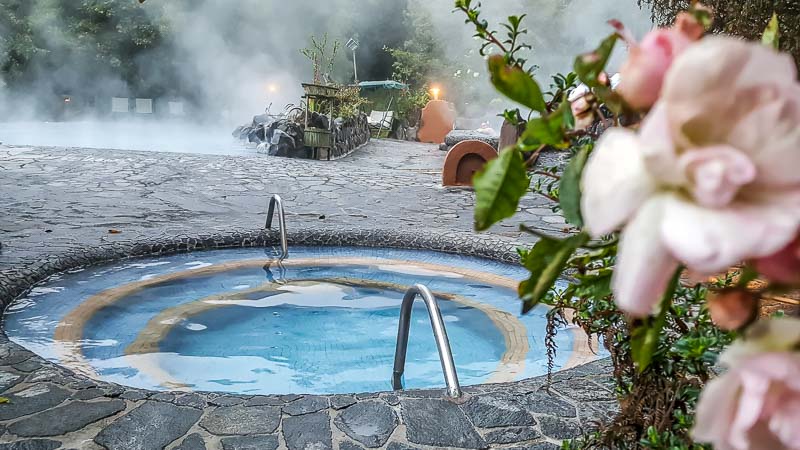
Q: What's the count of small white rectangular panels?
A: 3